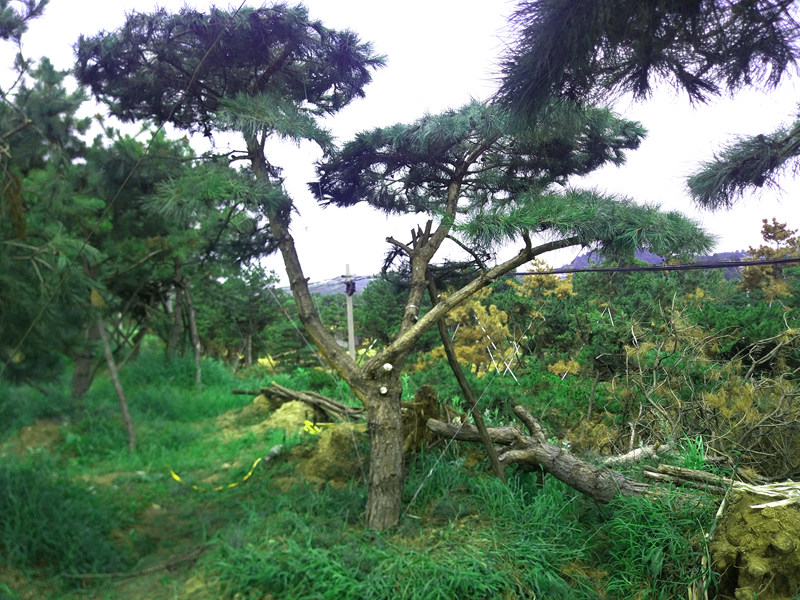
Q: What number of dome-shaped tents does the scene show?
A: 0